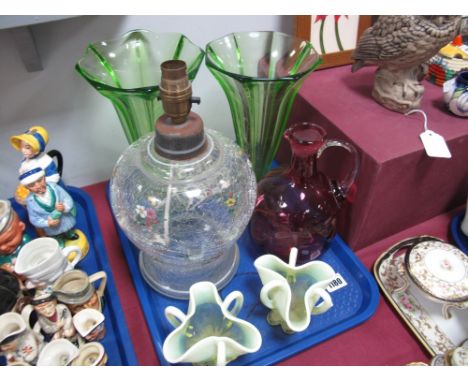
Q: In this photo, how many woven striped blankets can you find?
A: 0